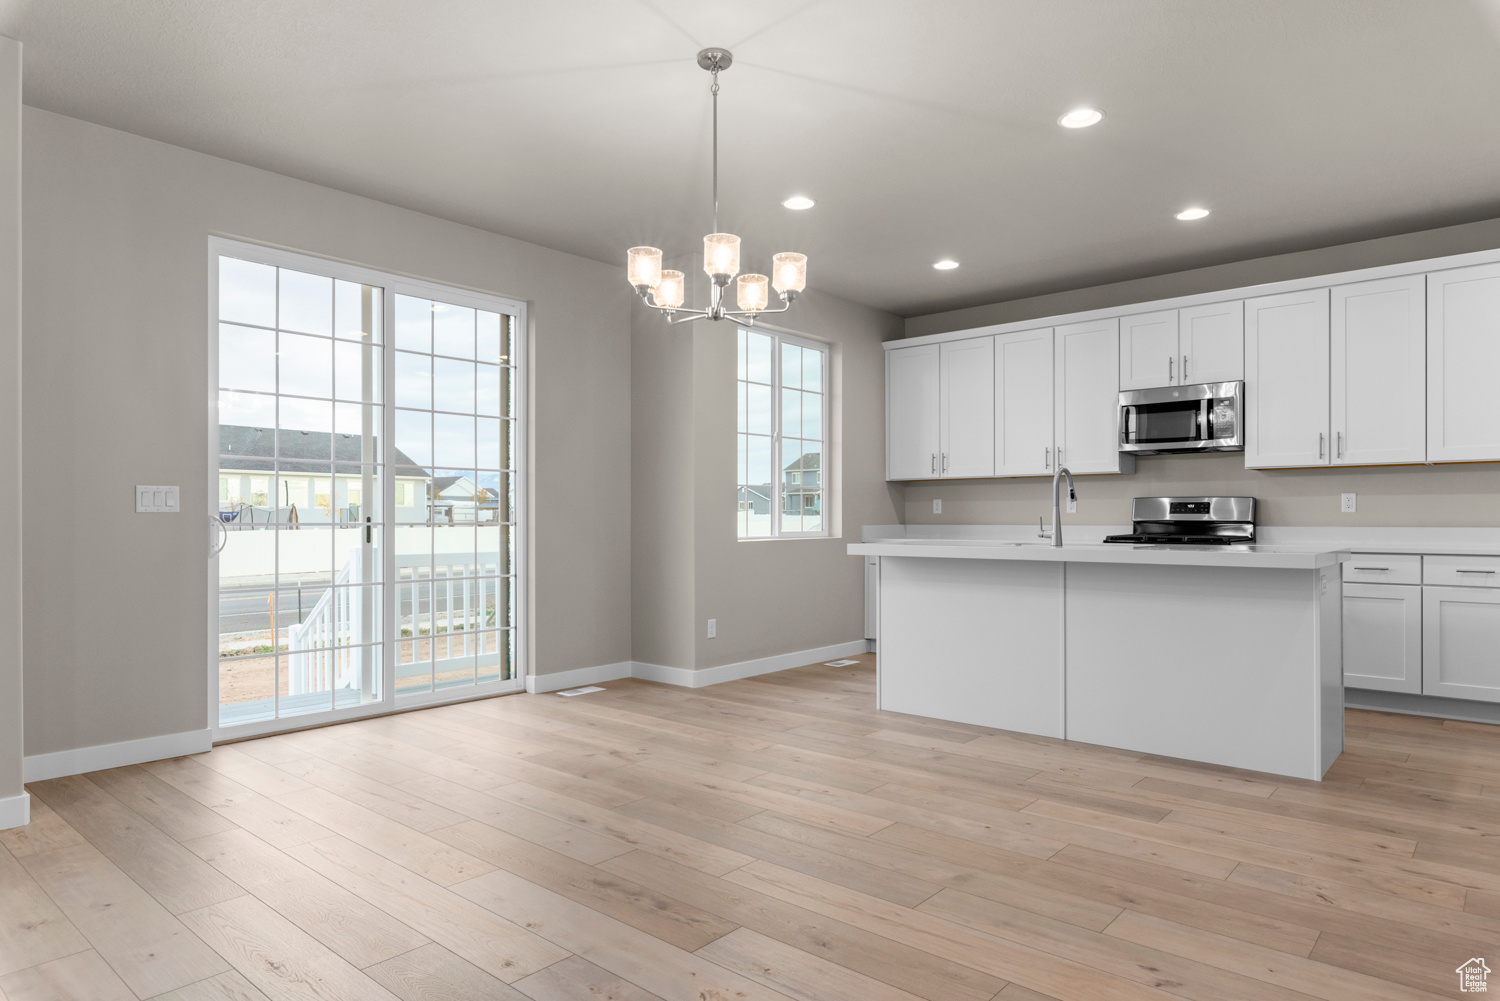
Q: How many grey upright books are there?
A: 0